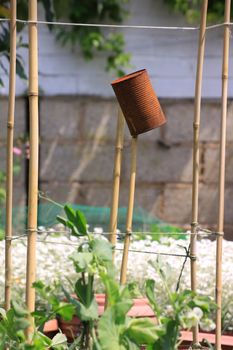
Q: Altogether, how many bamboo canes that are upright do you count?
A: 6